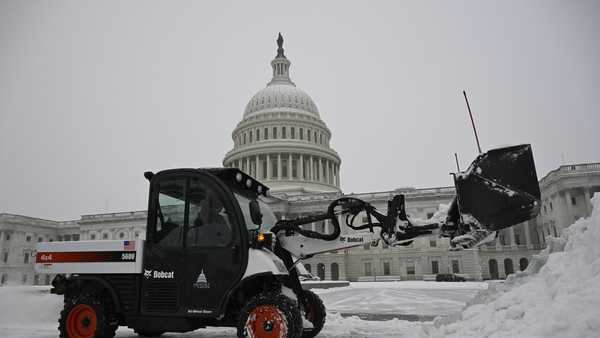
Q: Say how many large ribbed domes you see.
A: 1